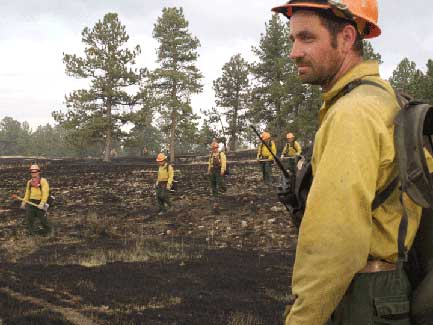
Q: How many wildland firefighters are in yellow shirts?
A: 6